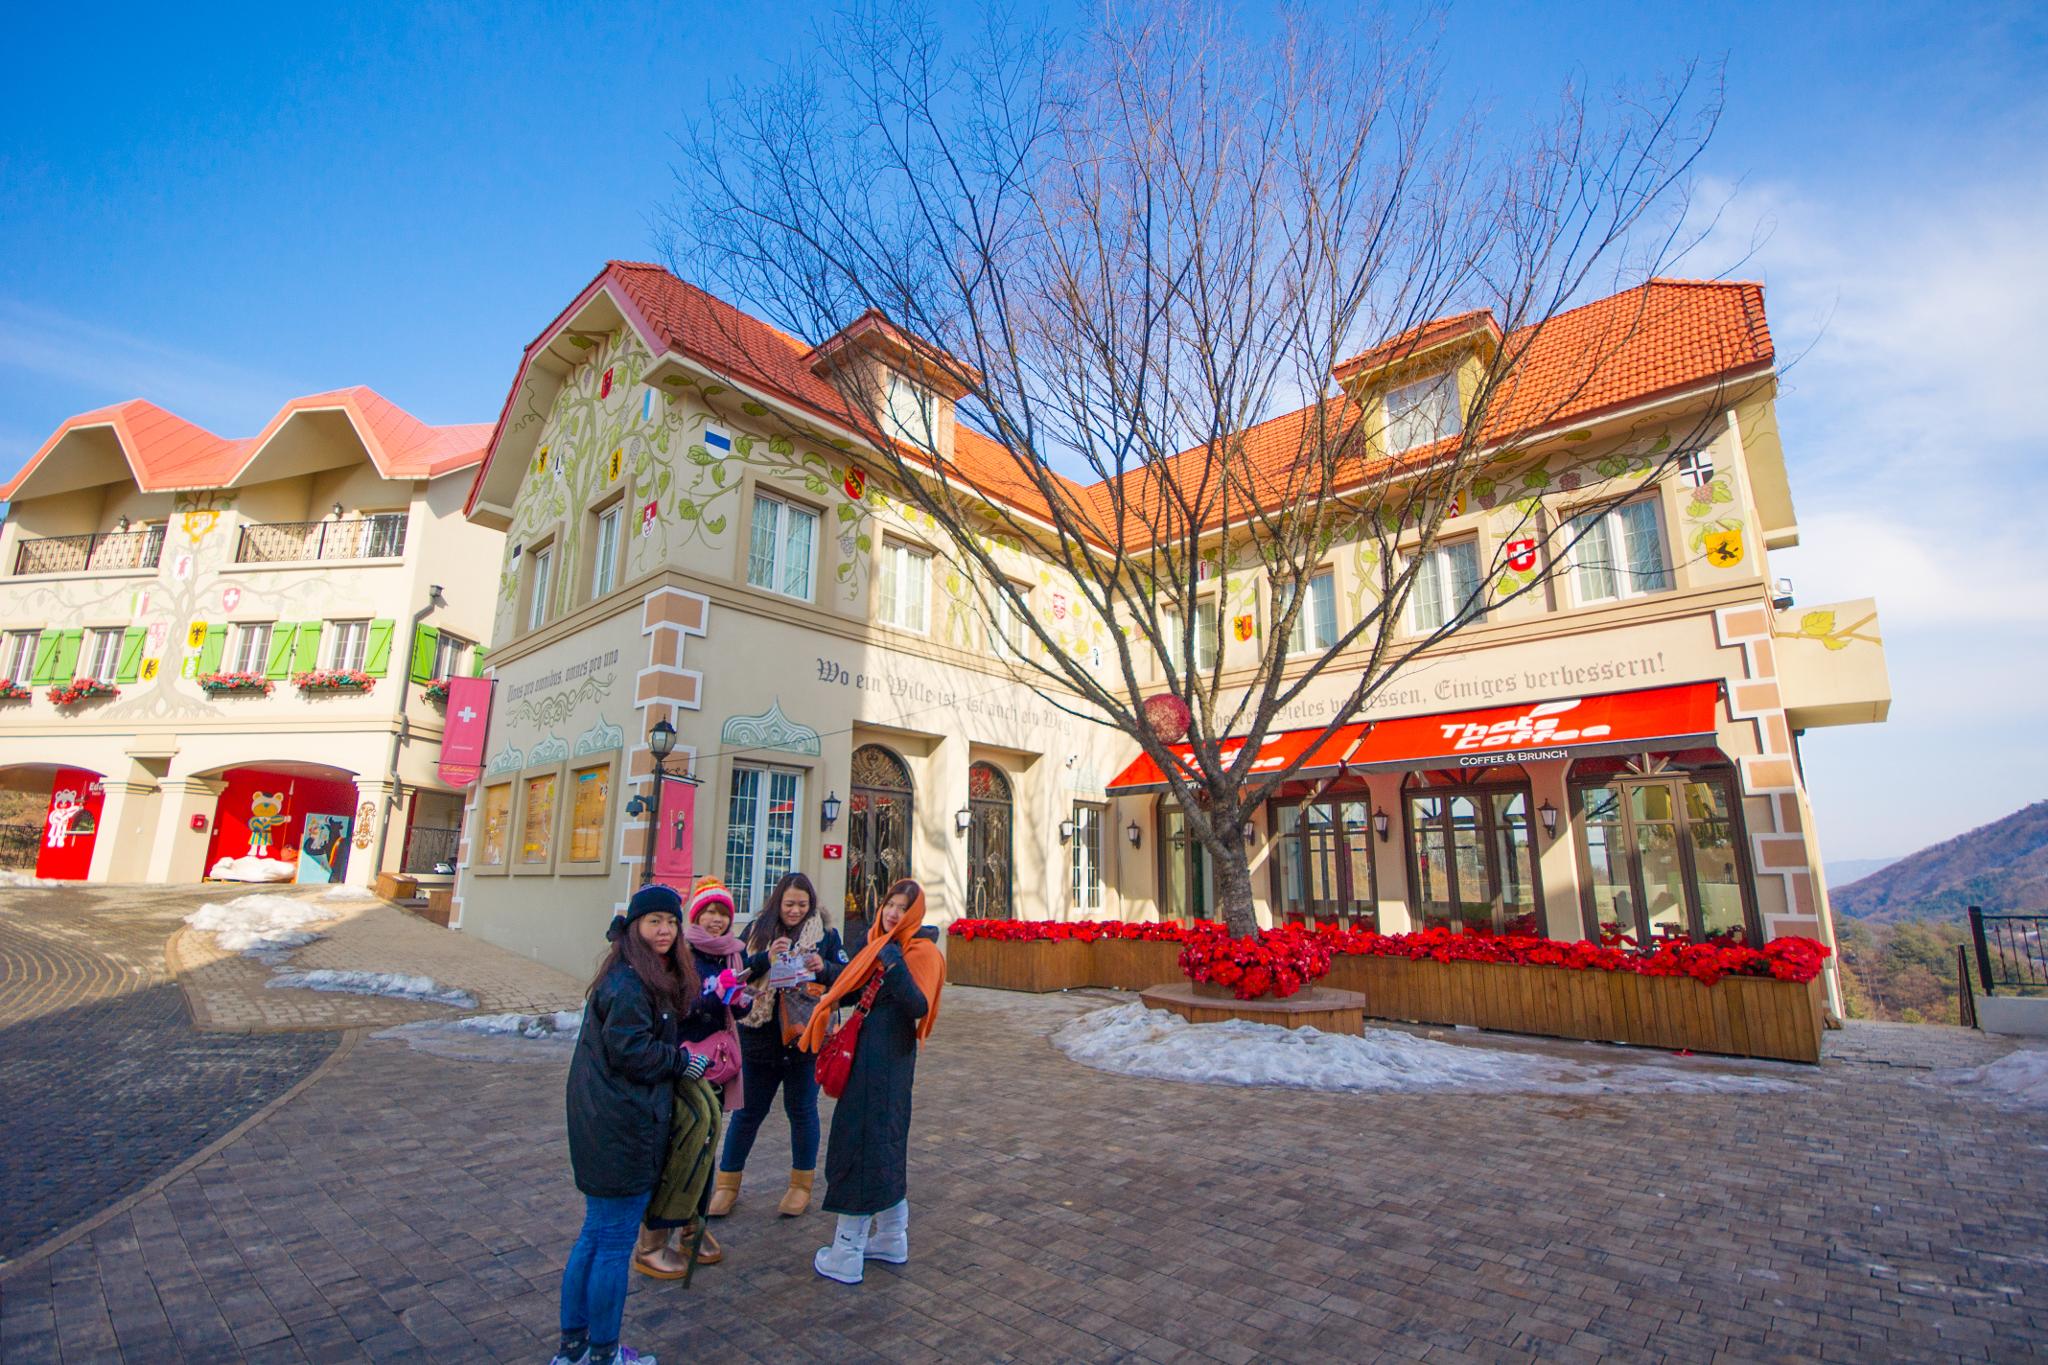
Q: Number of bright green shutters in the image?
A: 9